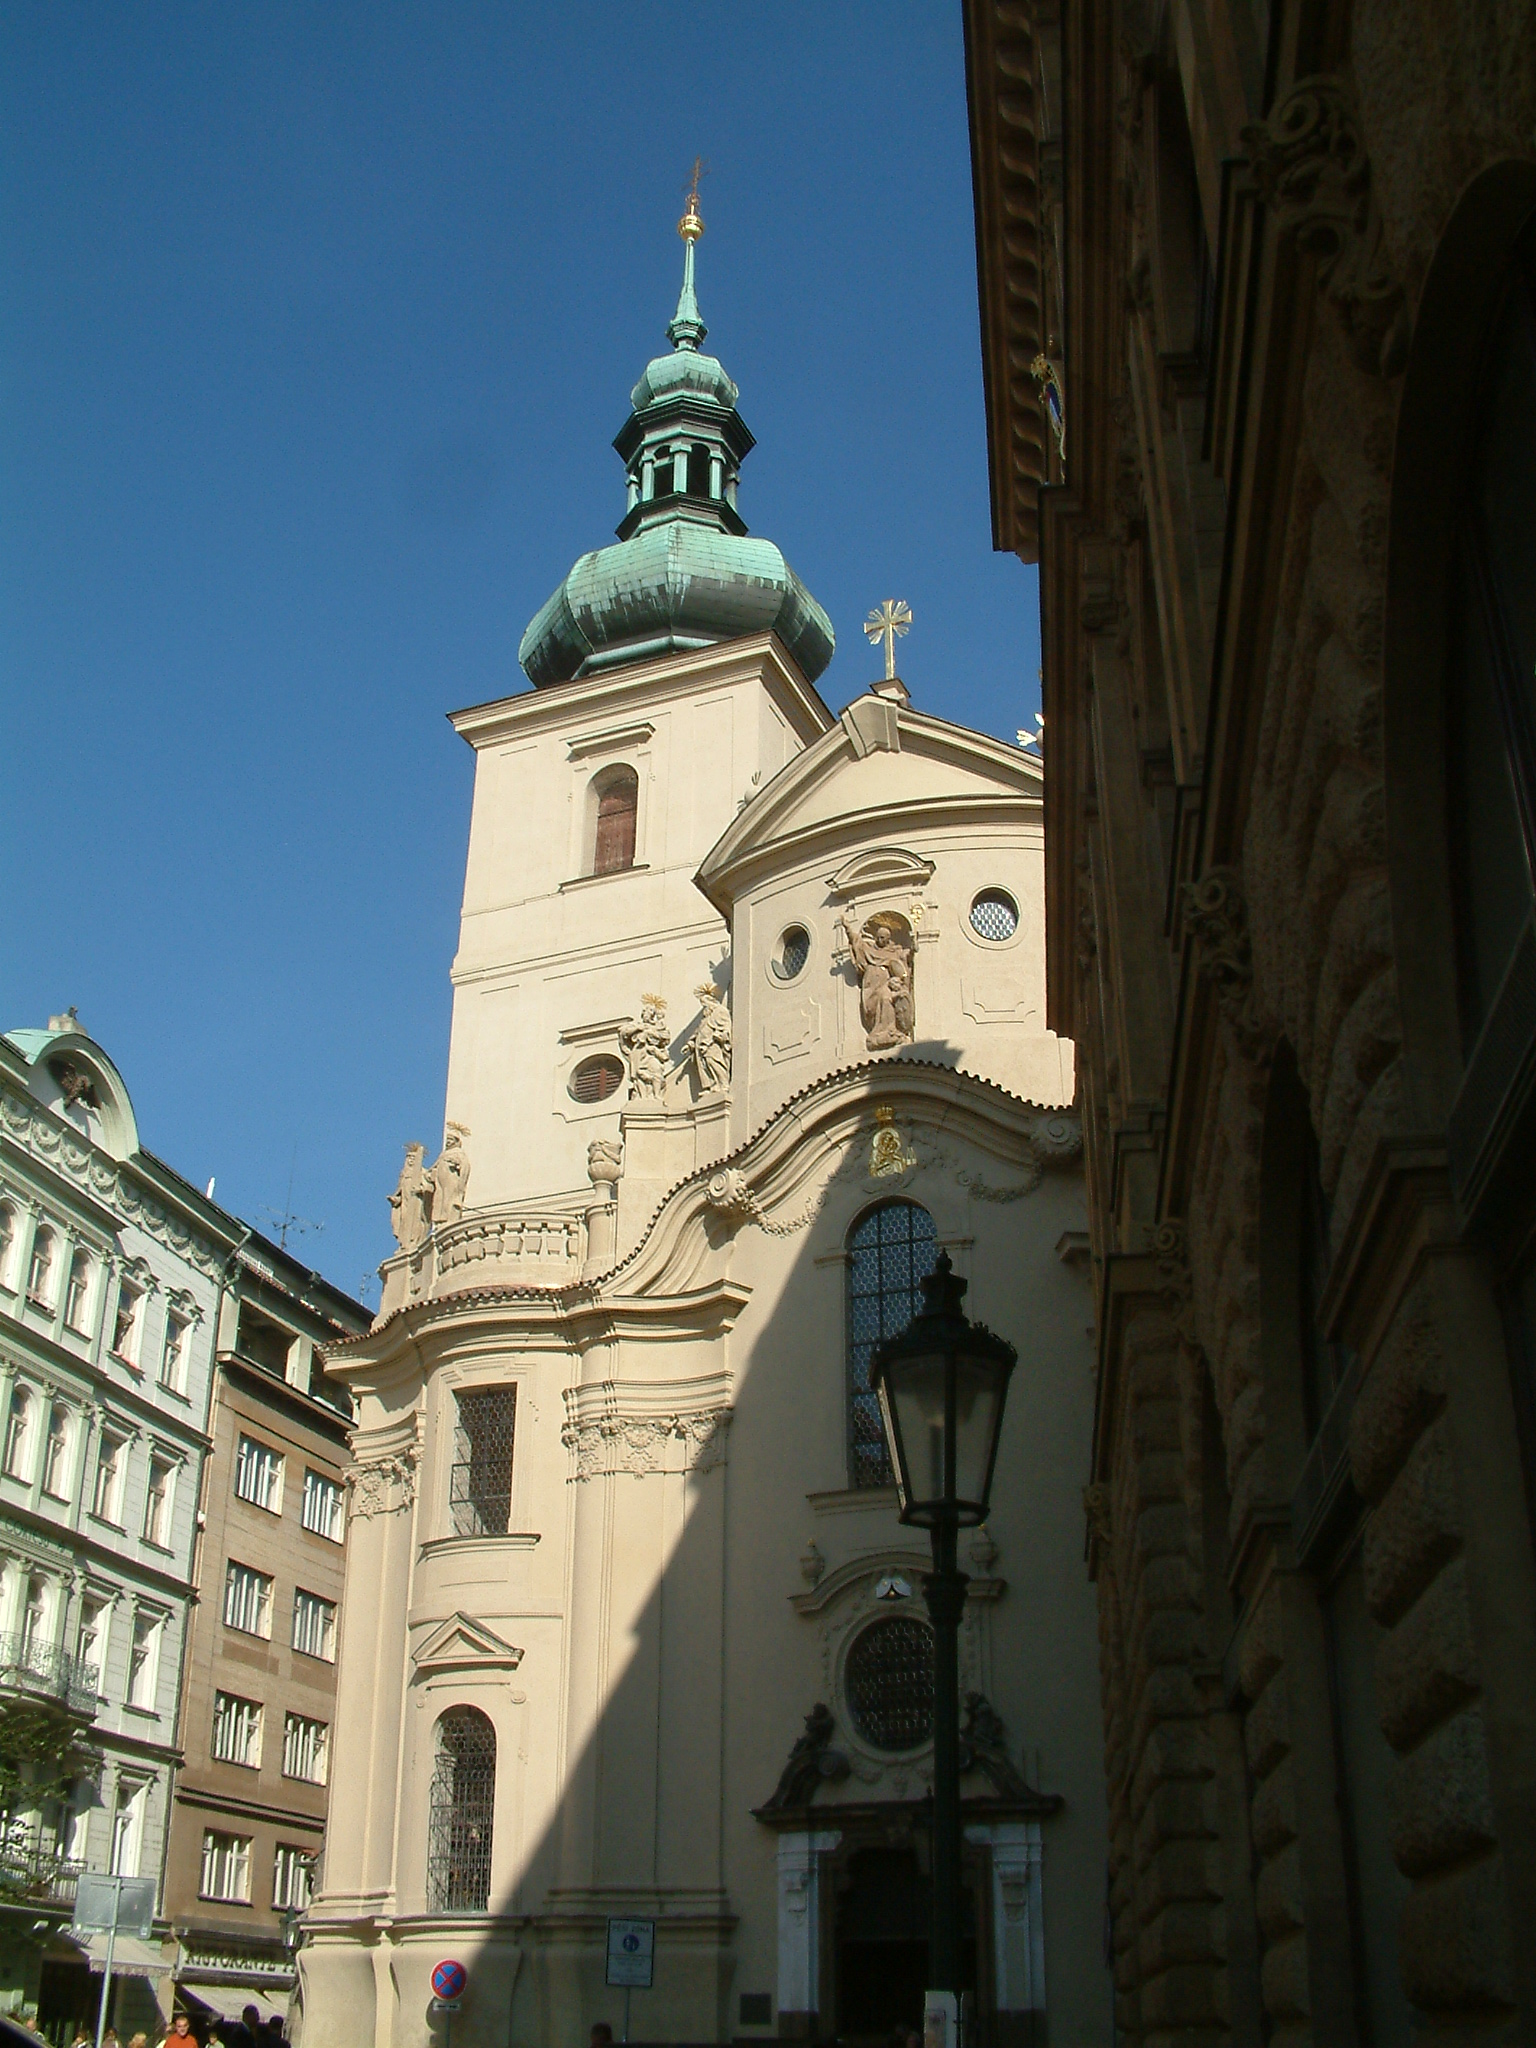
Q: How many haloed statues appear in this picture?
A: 5